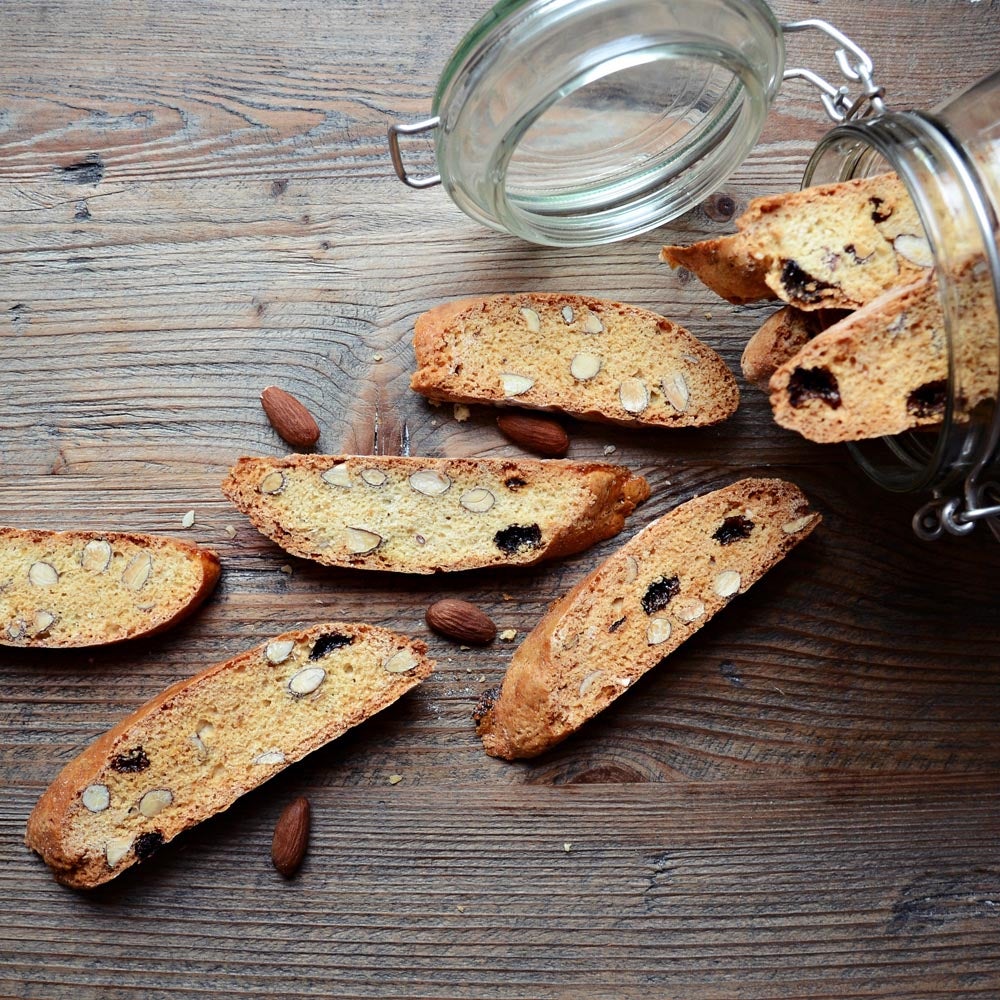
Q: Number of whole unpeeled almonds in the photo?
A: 4